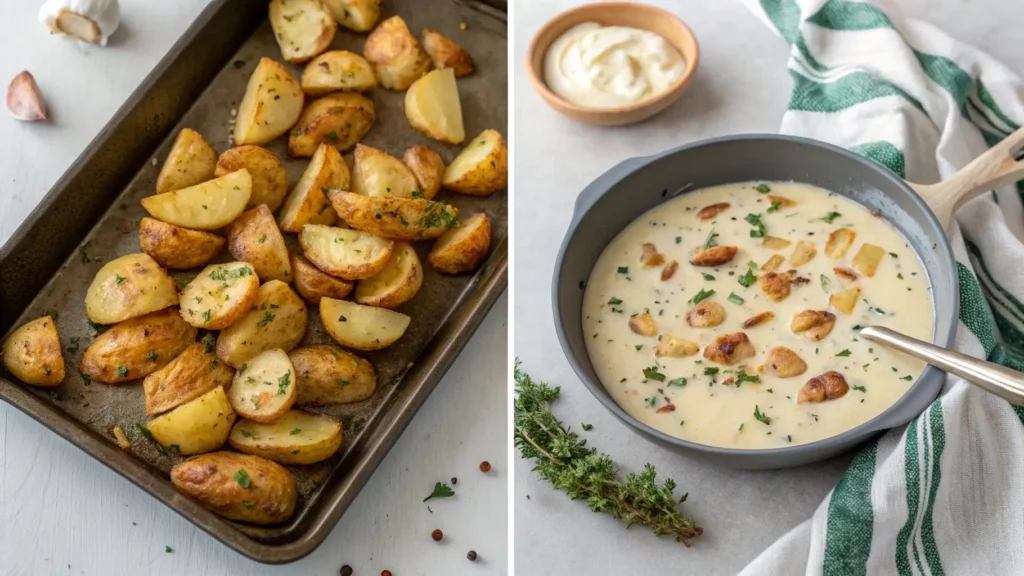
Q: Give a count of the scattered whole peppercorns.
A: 6